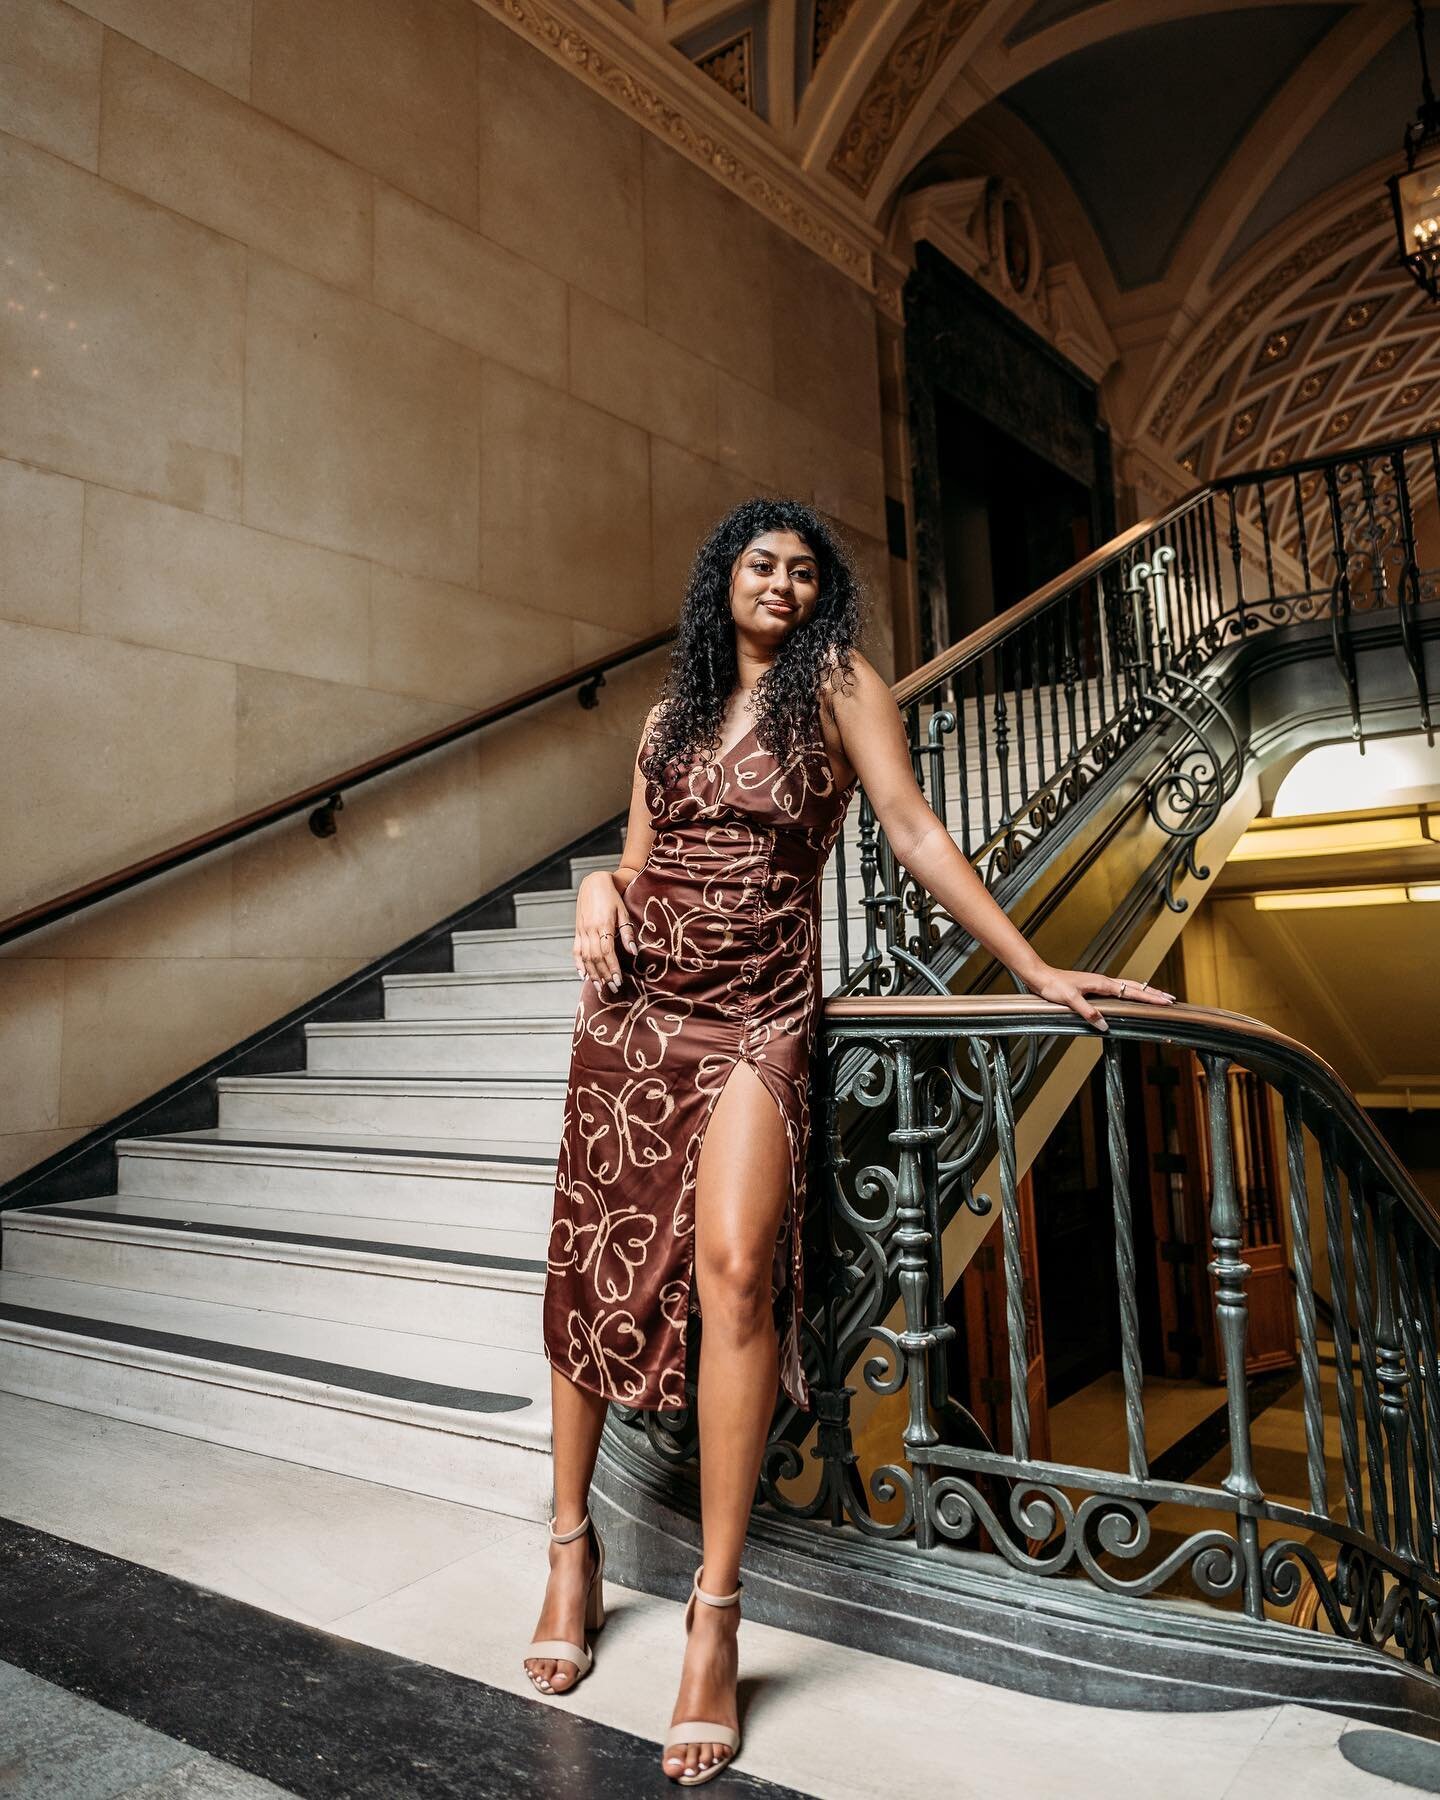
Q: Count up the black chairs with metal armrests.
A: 0